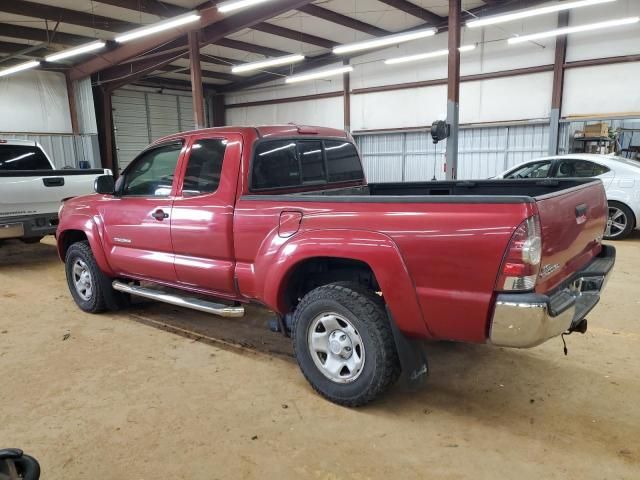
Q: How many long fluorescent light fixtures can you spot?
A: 10